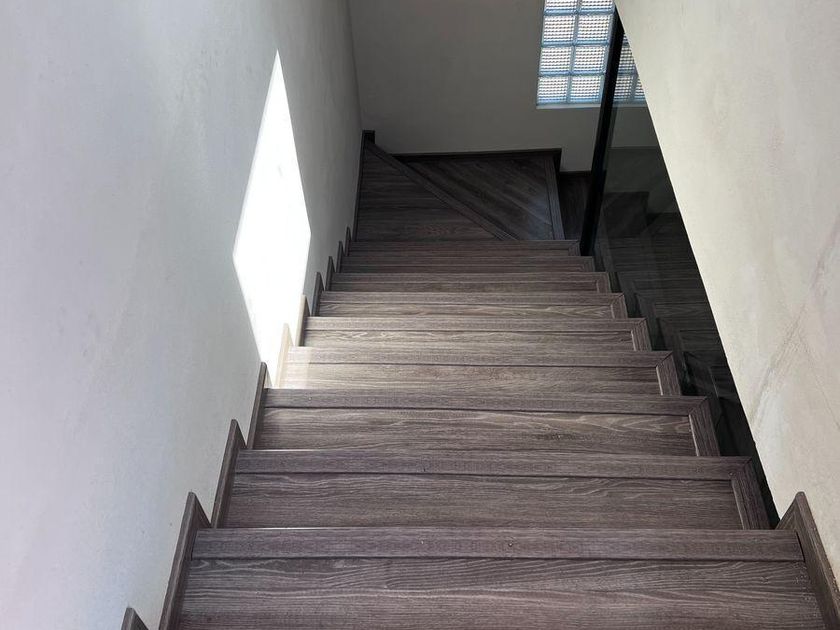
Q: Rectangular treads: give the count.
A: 9